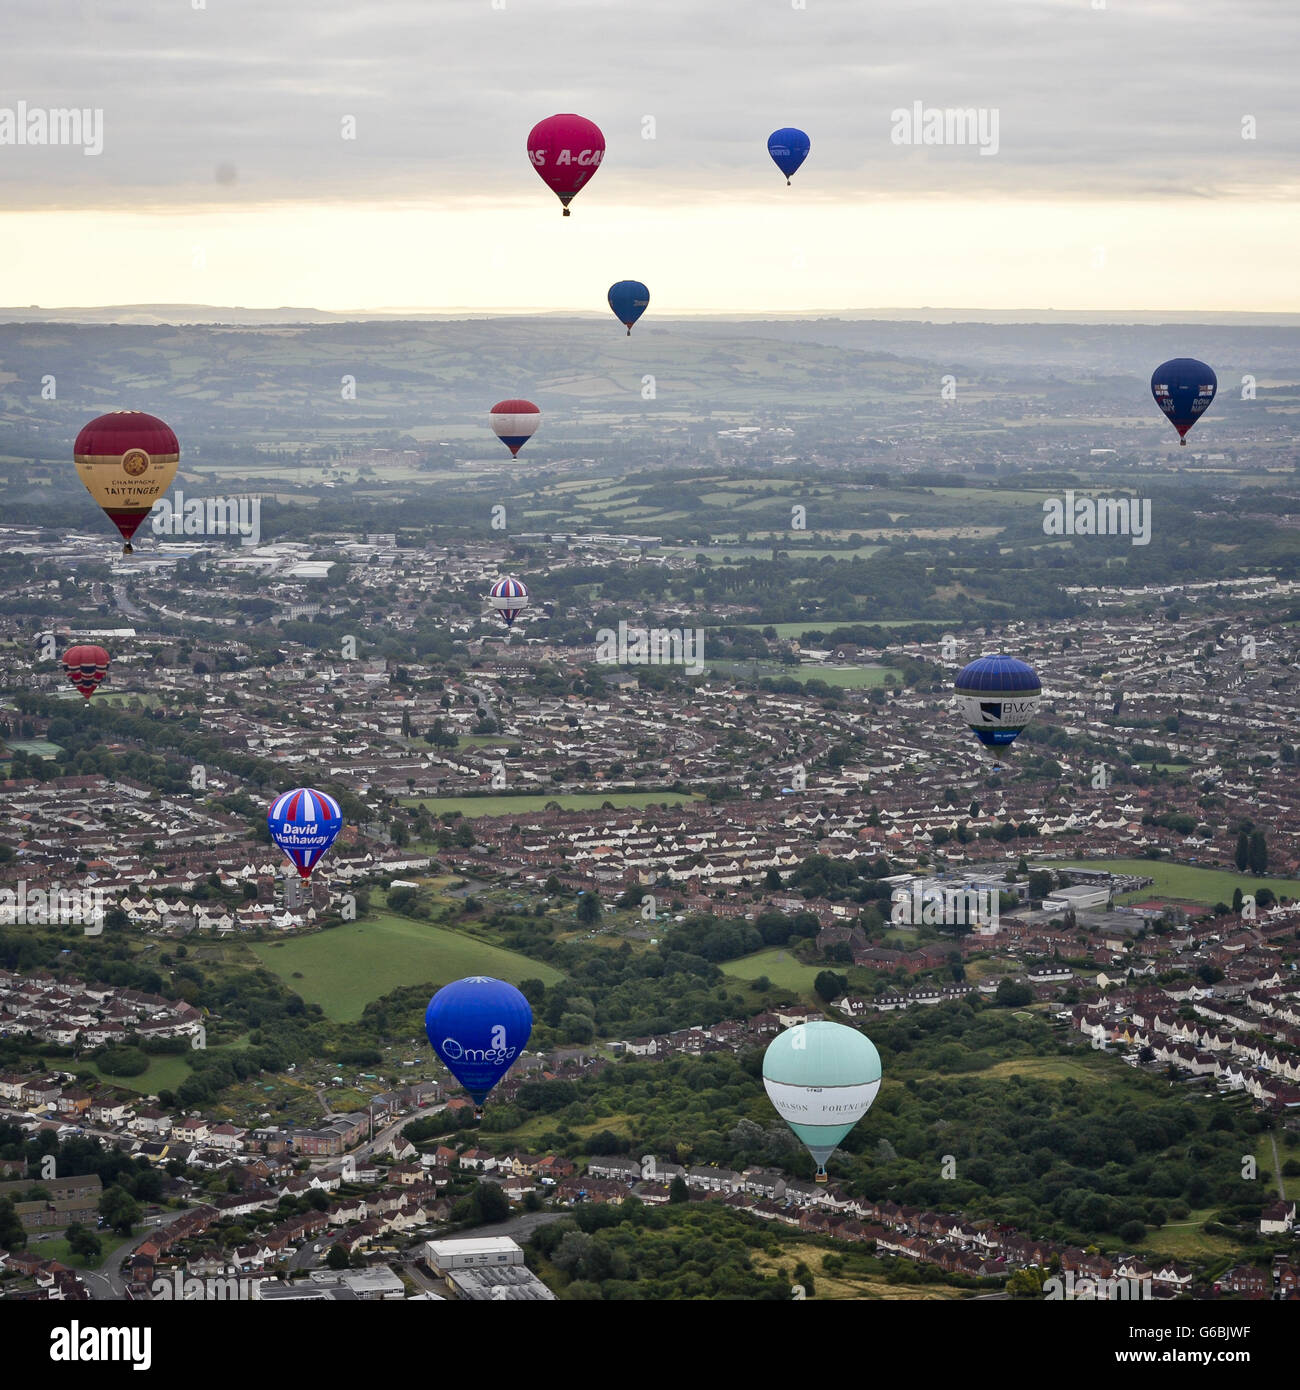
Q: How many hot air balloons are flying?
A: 12